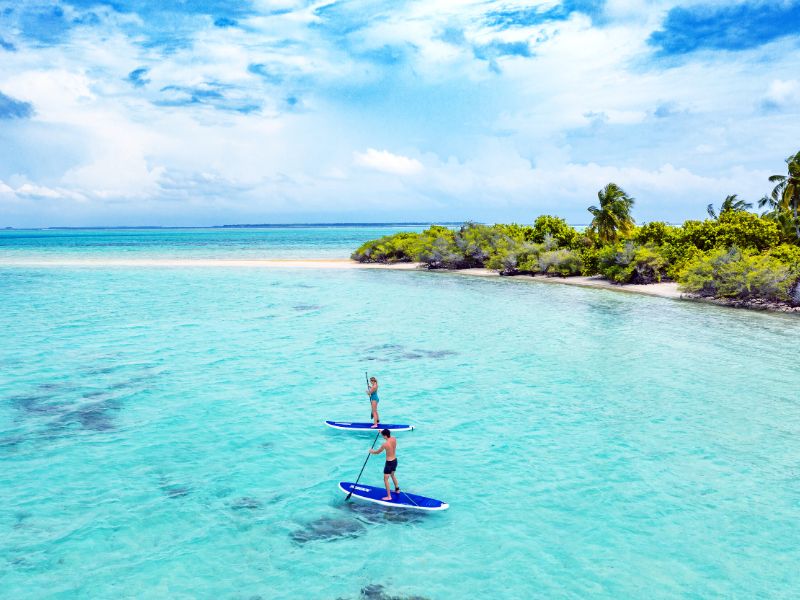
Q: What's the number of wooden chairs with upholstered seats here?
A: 0